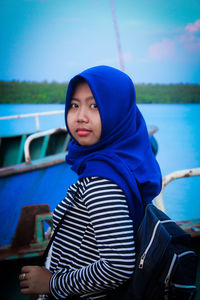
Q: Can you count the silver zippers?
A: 2